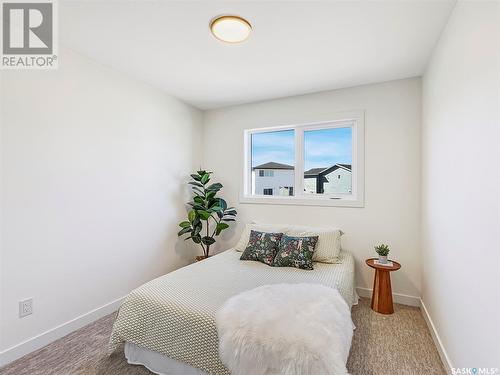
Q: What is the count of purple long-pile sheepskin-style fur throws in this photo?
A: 0